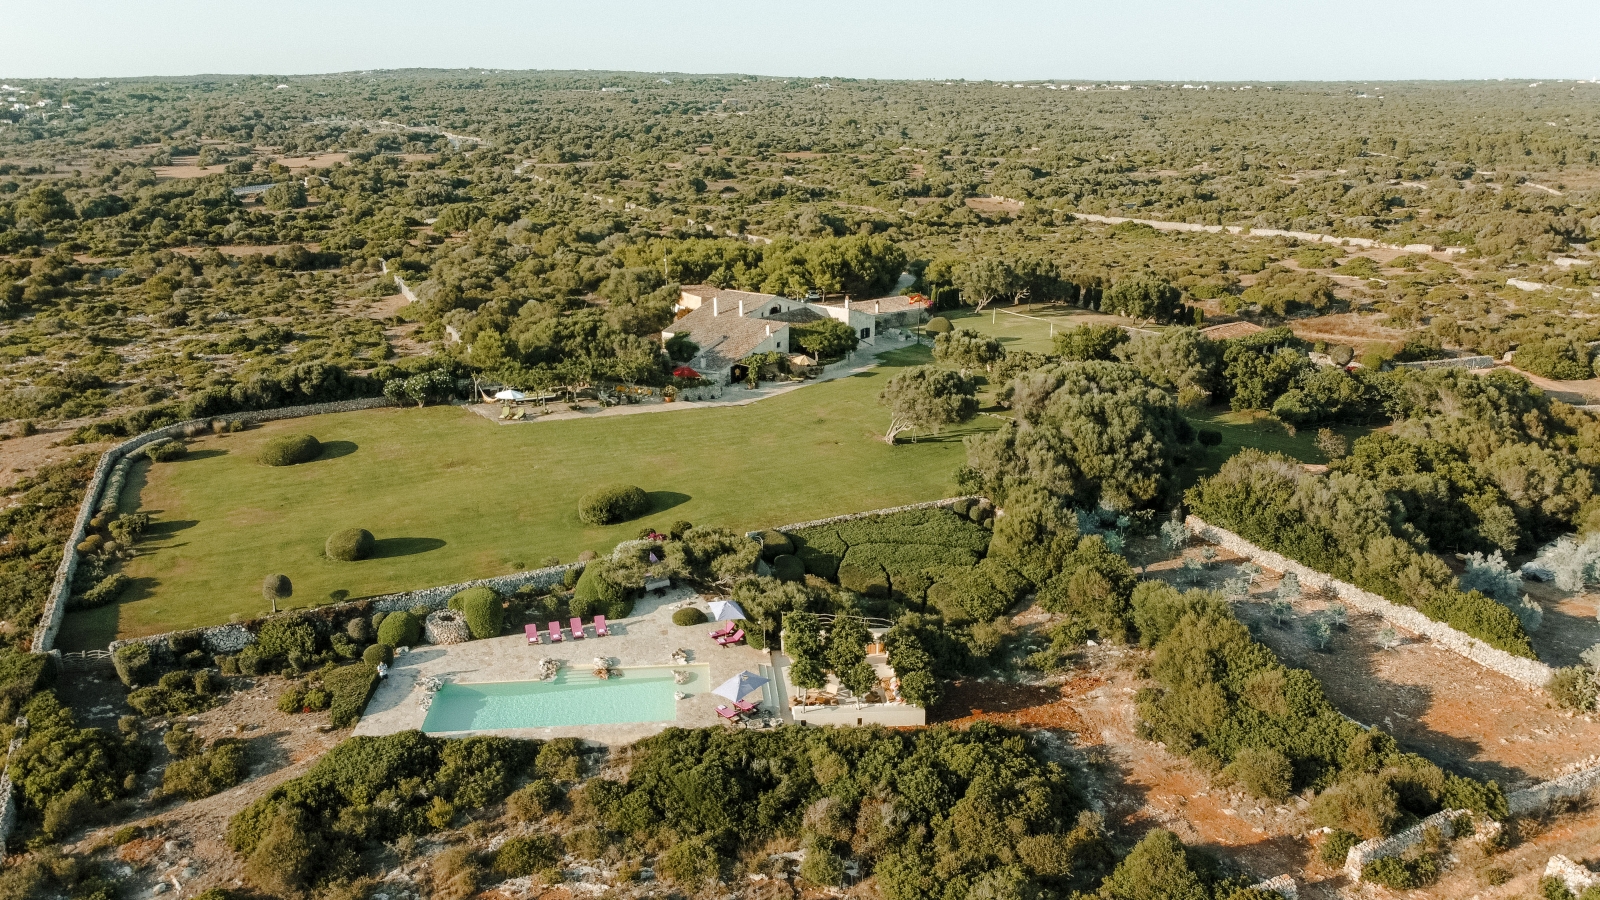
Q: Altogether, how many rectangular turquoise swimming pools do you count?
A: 1